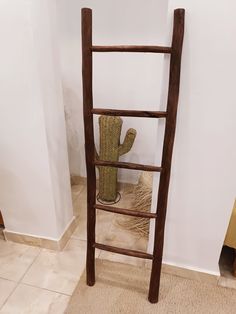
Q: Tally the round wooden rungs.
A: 5